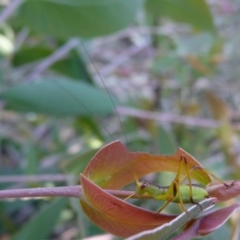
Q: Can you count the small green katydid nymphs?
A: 1